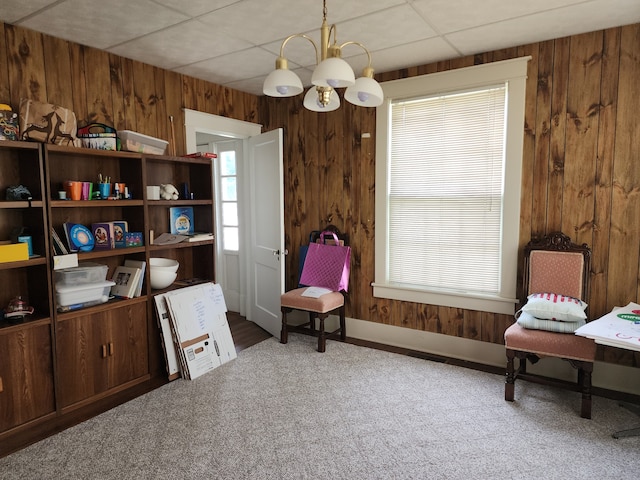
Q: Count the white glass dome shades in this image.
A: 4